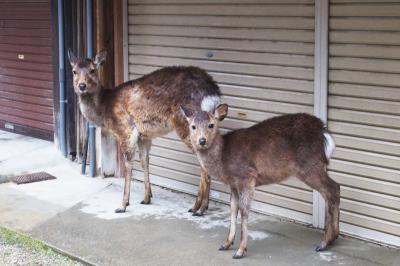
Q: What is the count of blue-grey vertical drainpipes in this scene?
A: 2